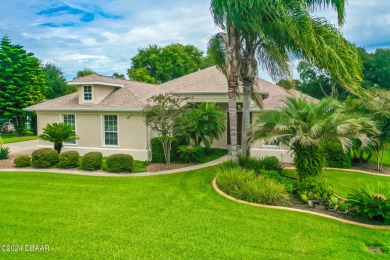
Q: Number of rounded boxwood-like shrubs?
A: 5